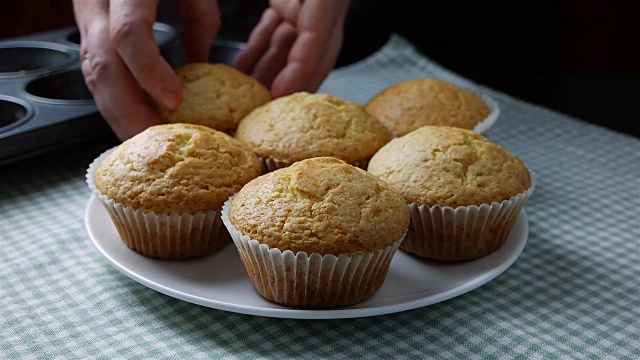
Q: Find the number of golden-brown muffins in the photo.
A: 6